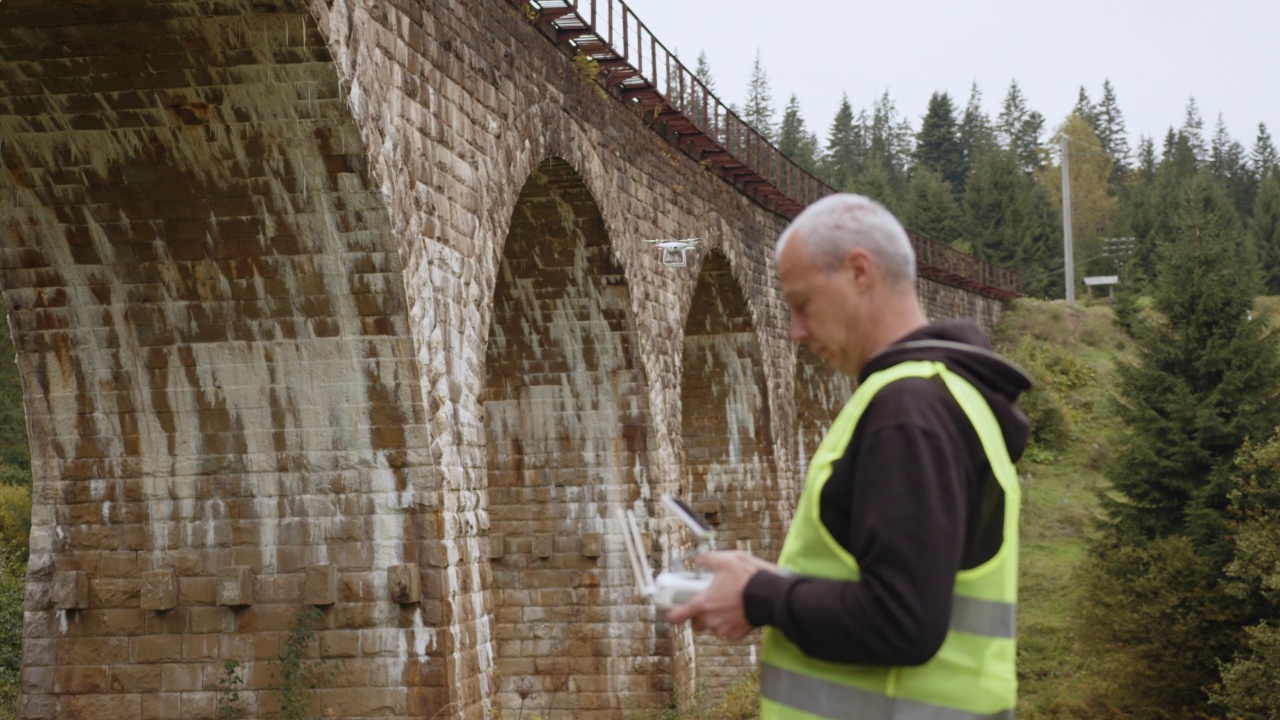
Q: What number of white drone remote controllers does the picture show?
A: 1